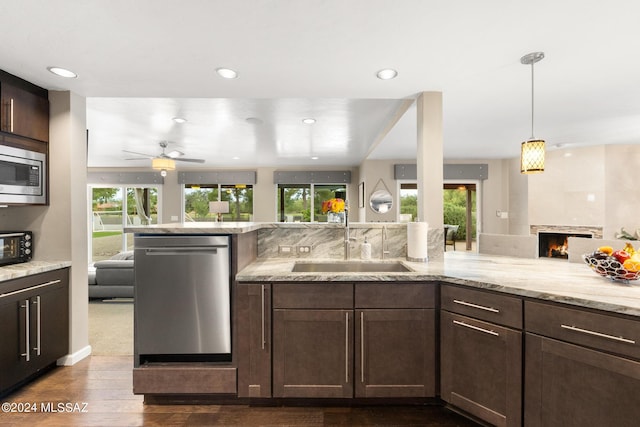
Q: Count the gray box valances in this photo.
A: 4